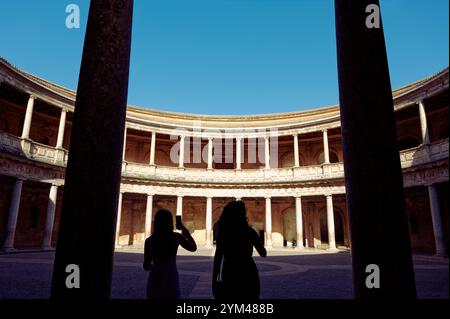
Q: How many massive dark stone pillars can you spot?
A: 2